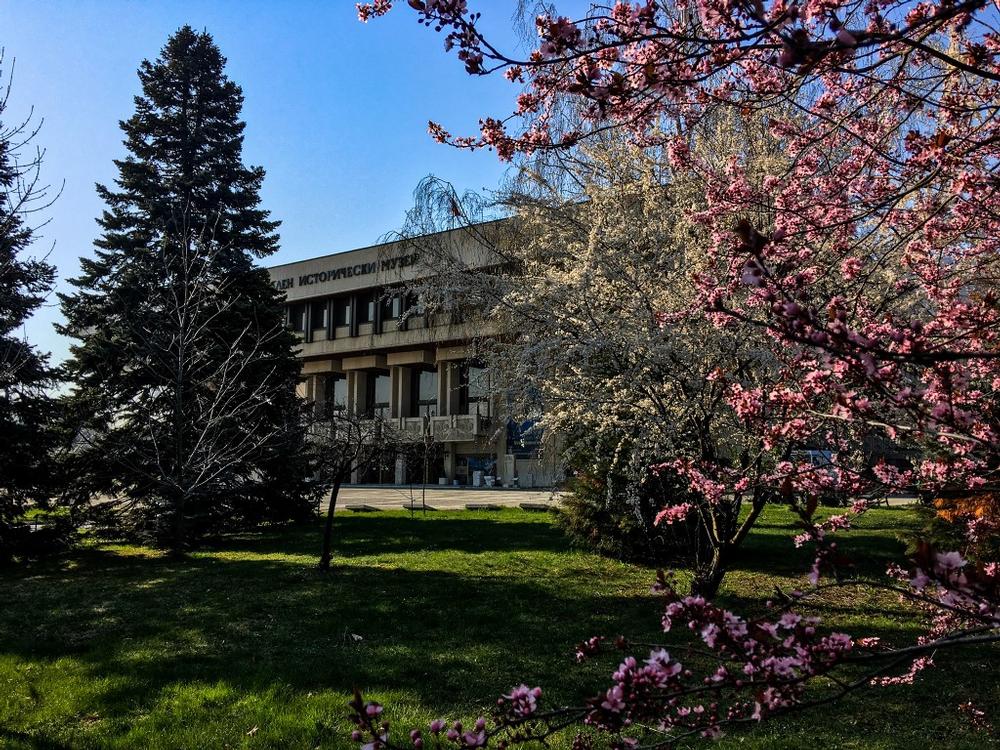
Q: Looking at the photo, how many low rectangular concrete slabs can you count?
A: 4